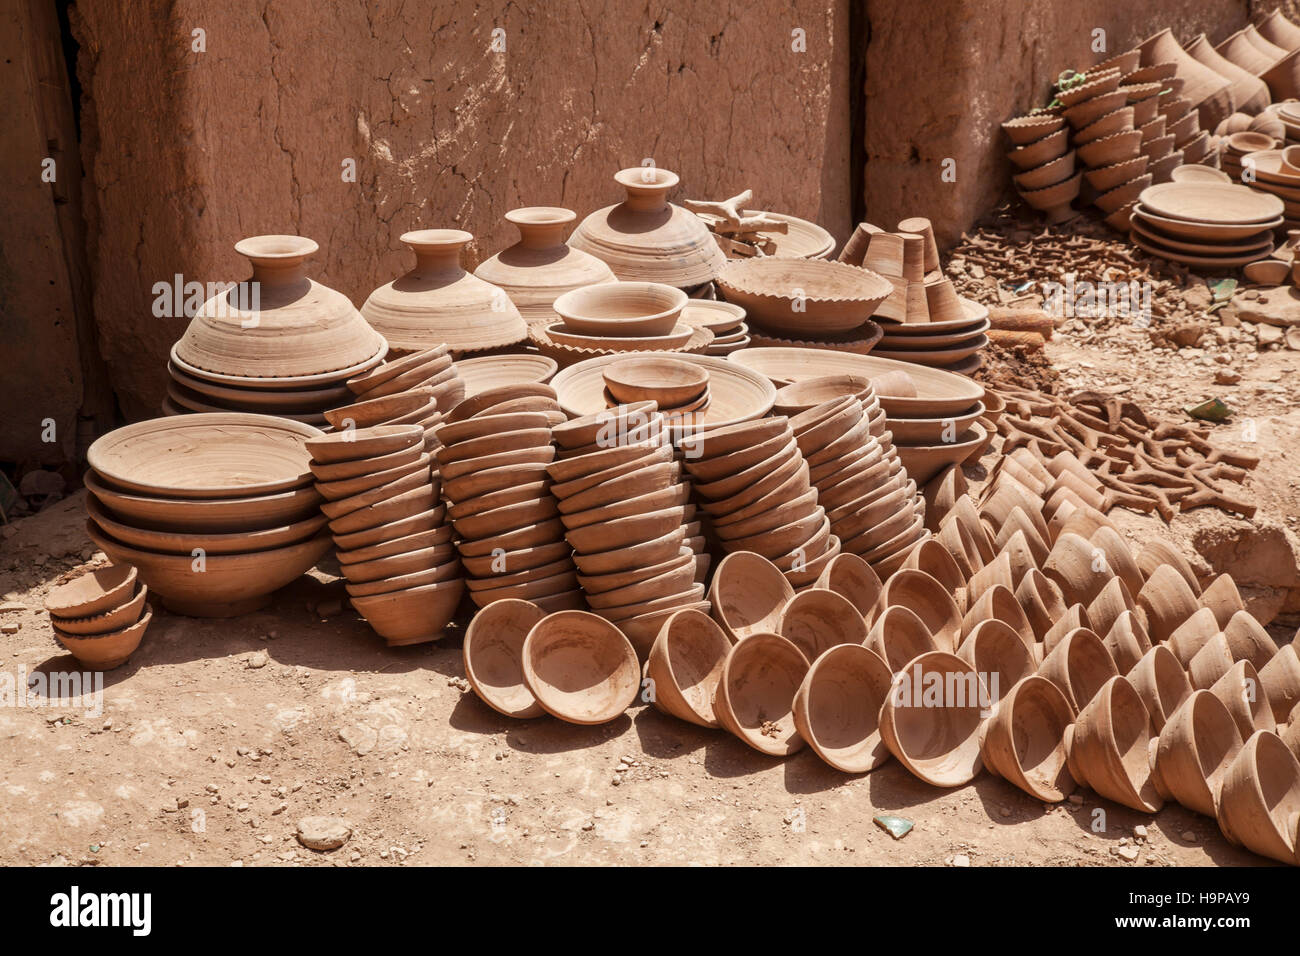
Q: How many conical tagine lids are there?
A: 4